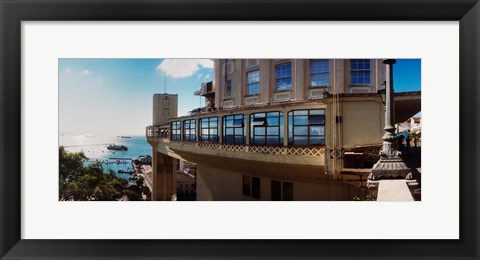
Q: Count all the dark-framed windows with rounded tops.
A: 6